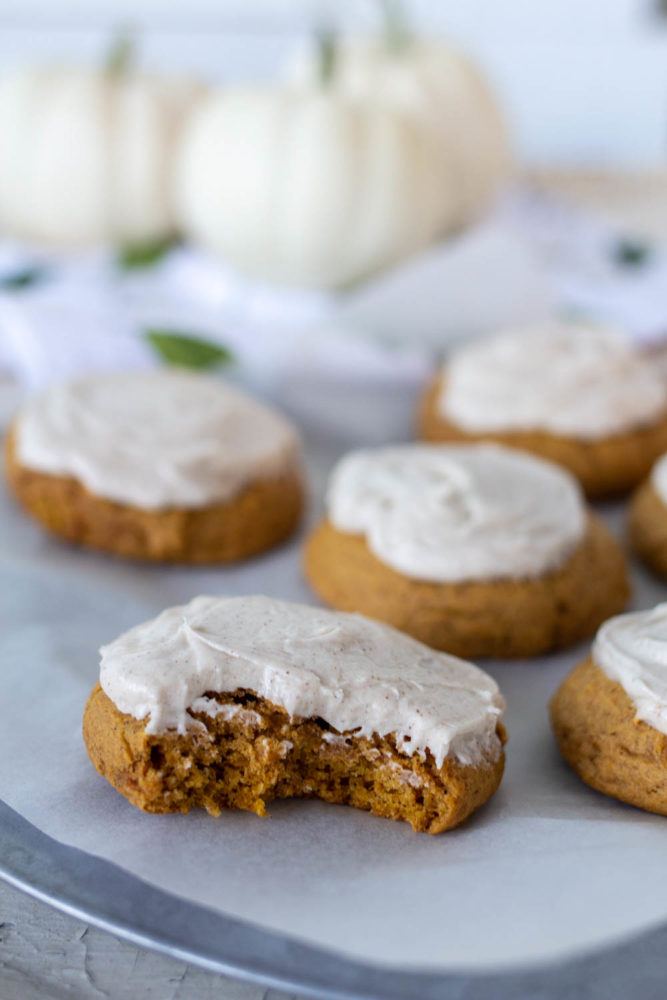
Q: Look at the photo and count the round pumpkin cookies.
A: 6